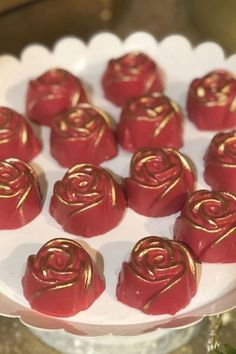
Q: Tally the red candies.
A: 13